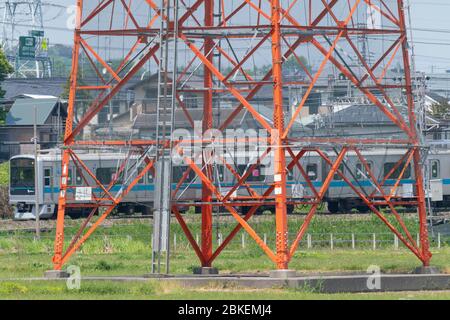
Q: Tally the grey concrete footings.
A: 4